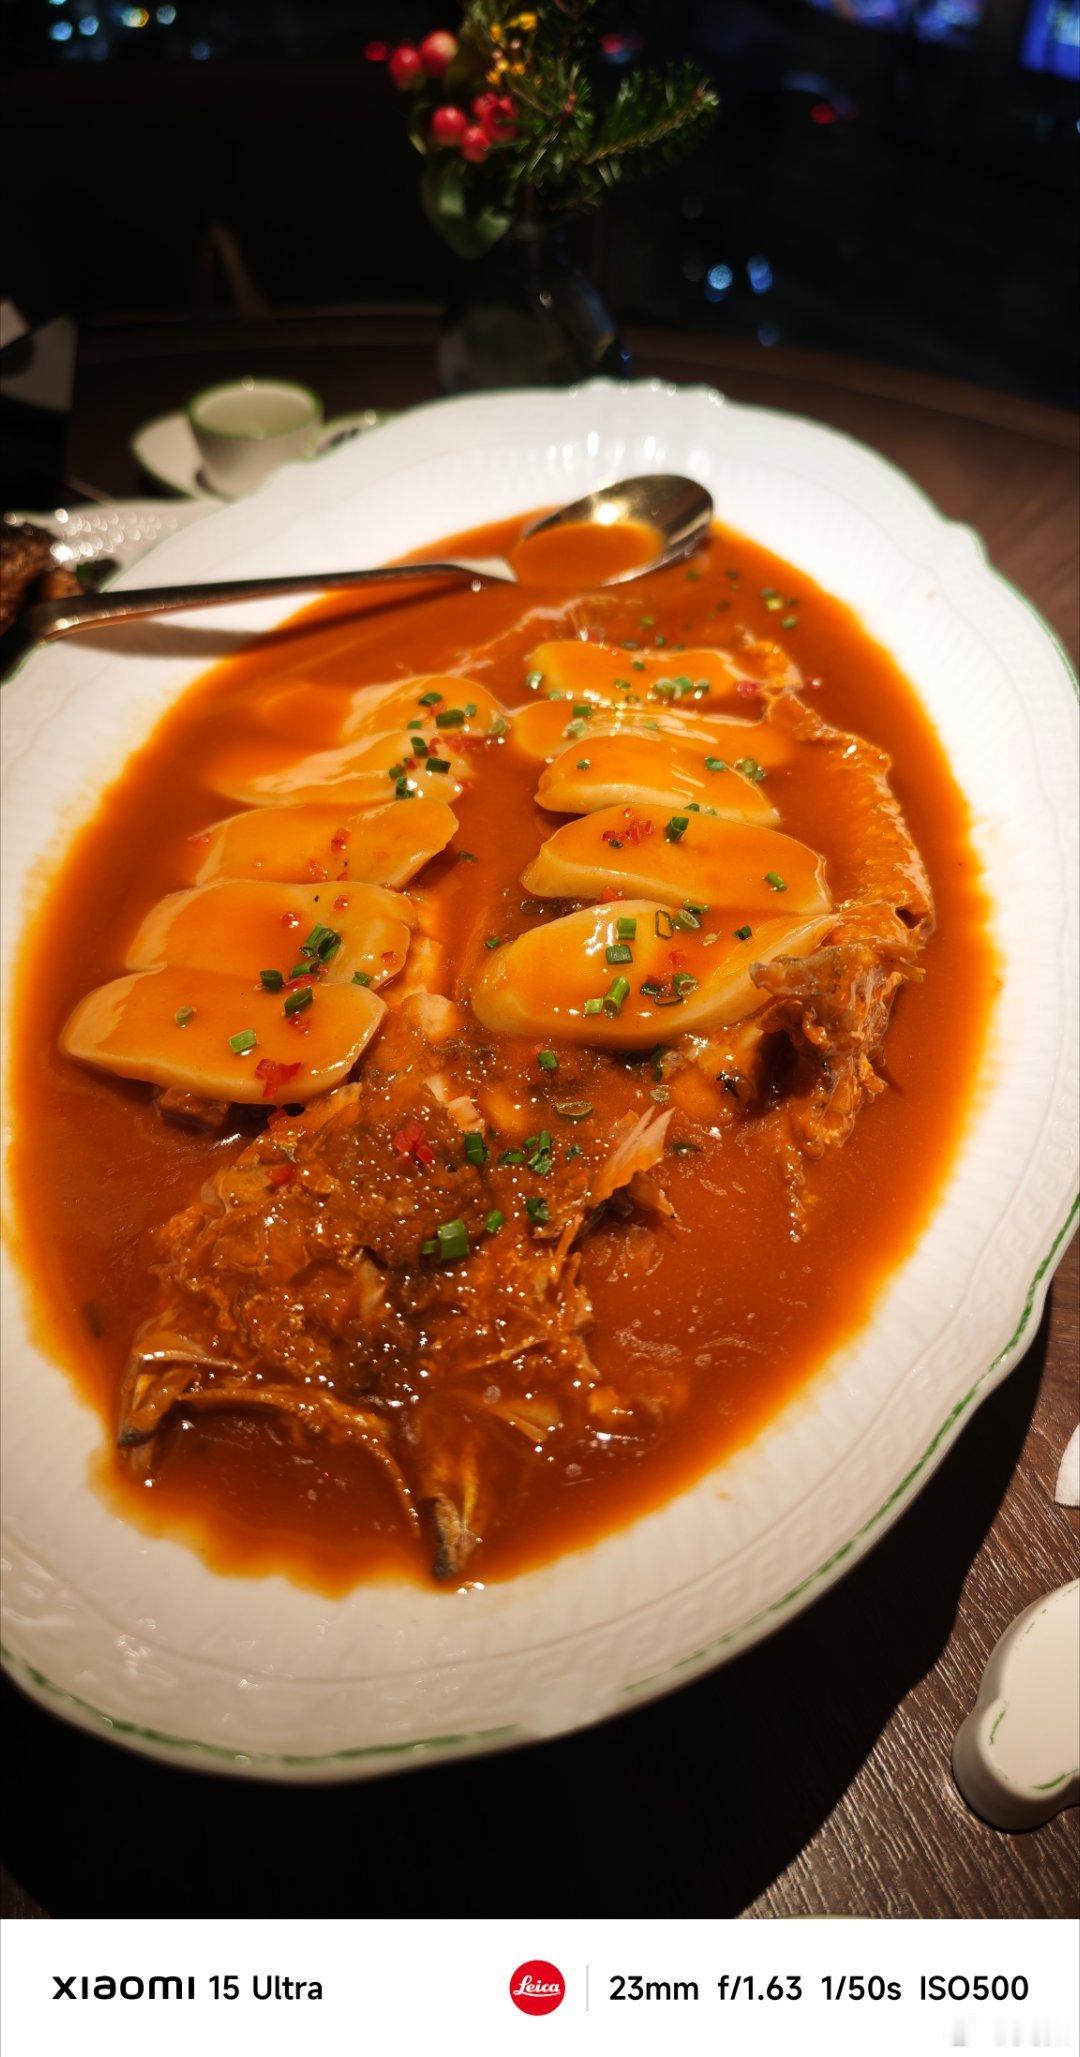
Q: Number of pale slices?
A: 10